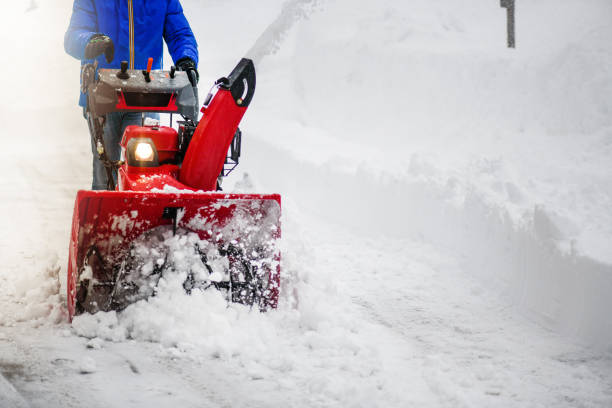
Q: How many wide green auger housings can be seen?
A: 0